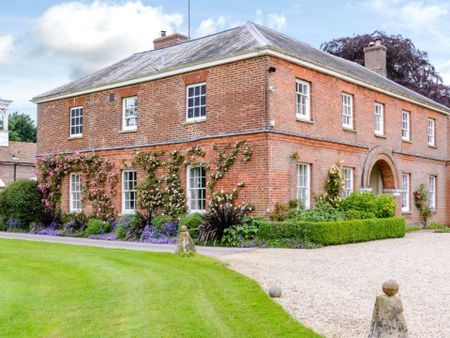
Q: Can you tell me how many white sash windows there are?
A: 15